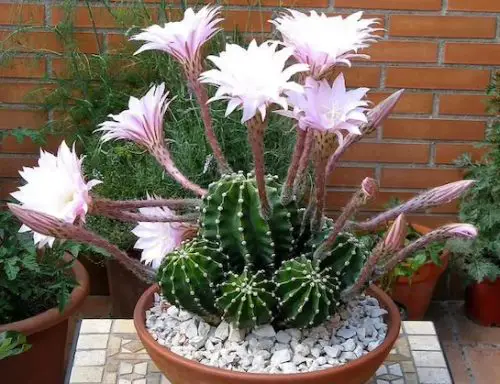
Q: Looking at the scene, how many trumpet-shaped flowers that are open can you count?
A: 7